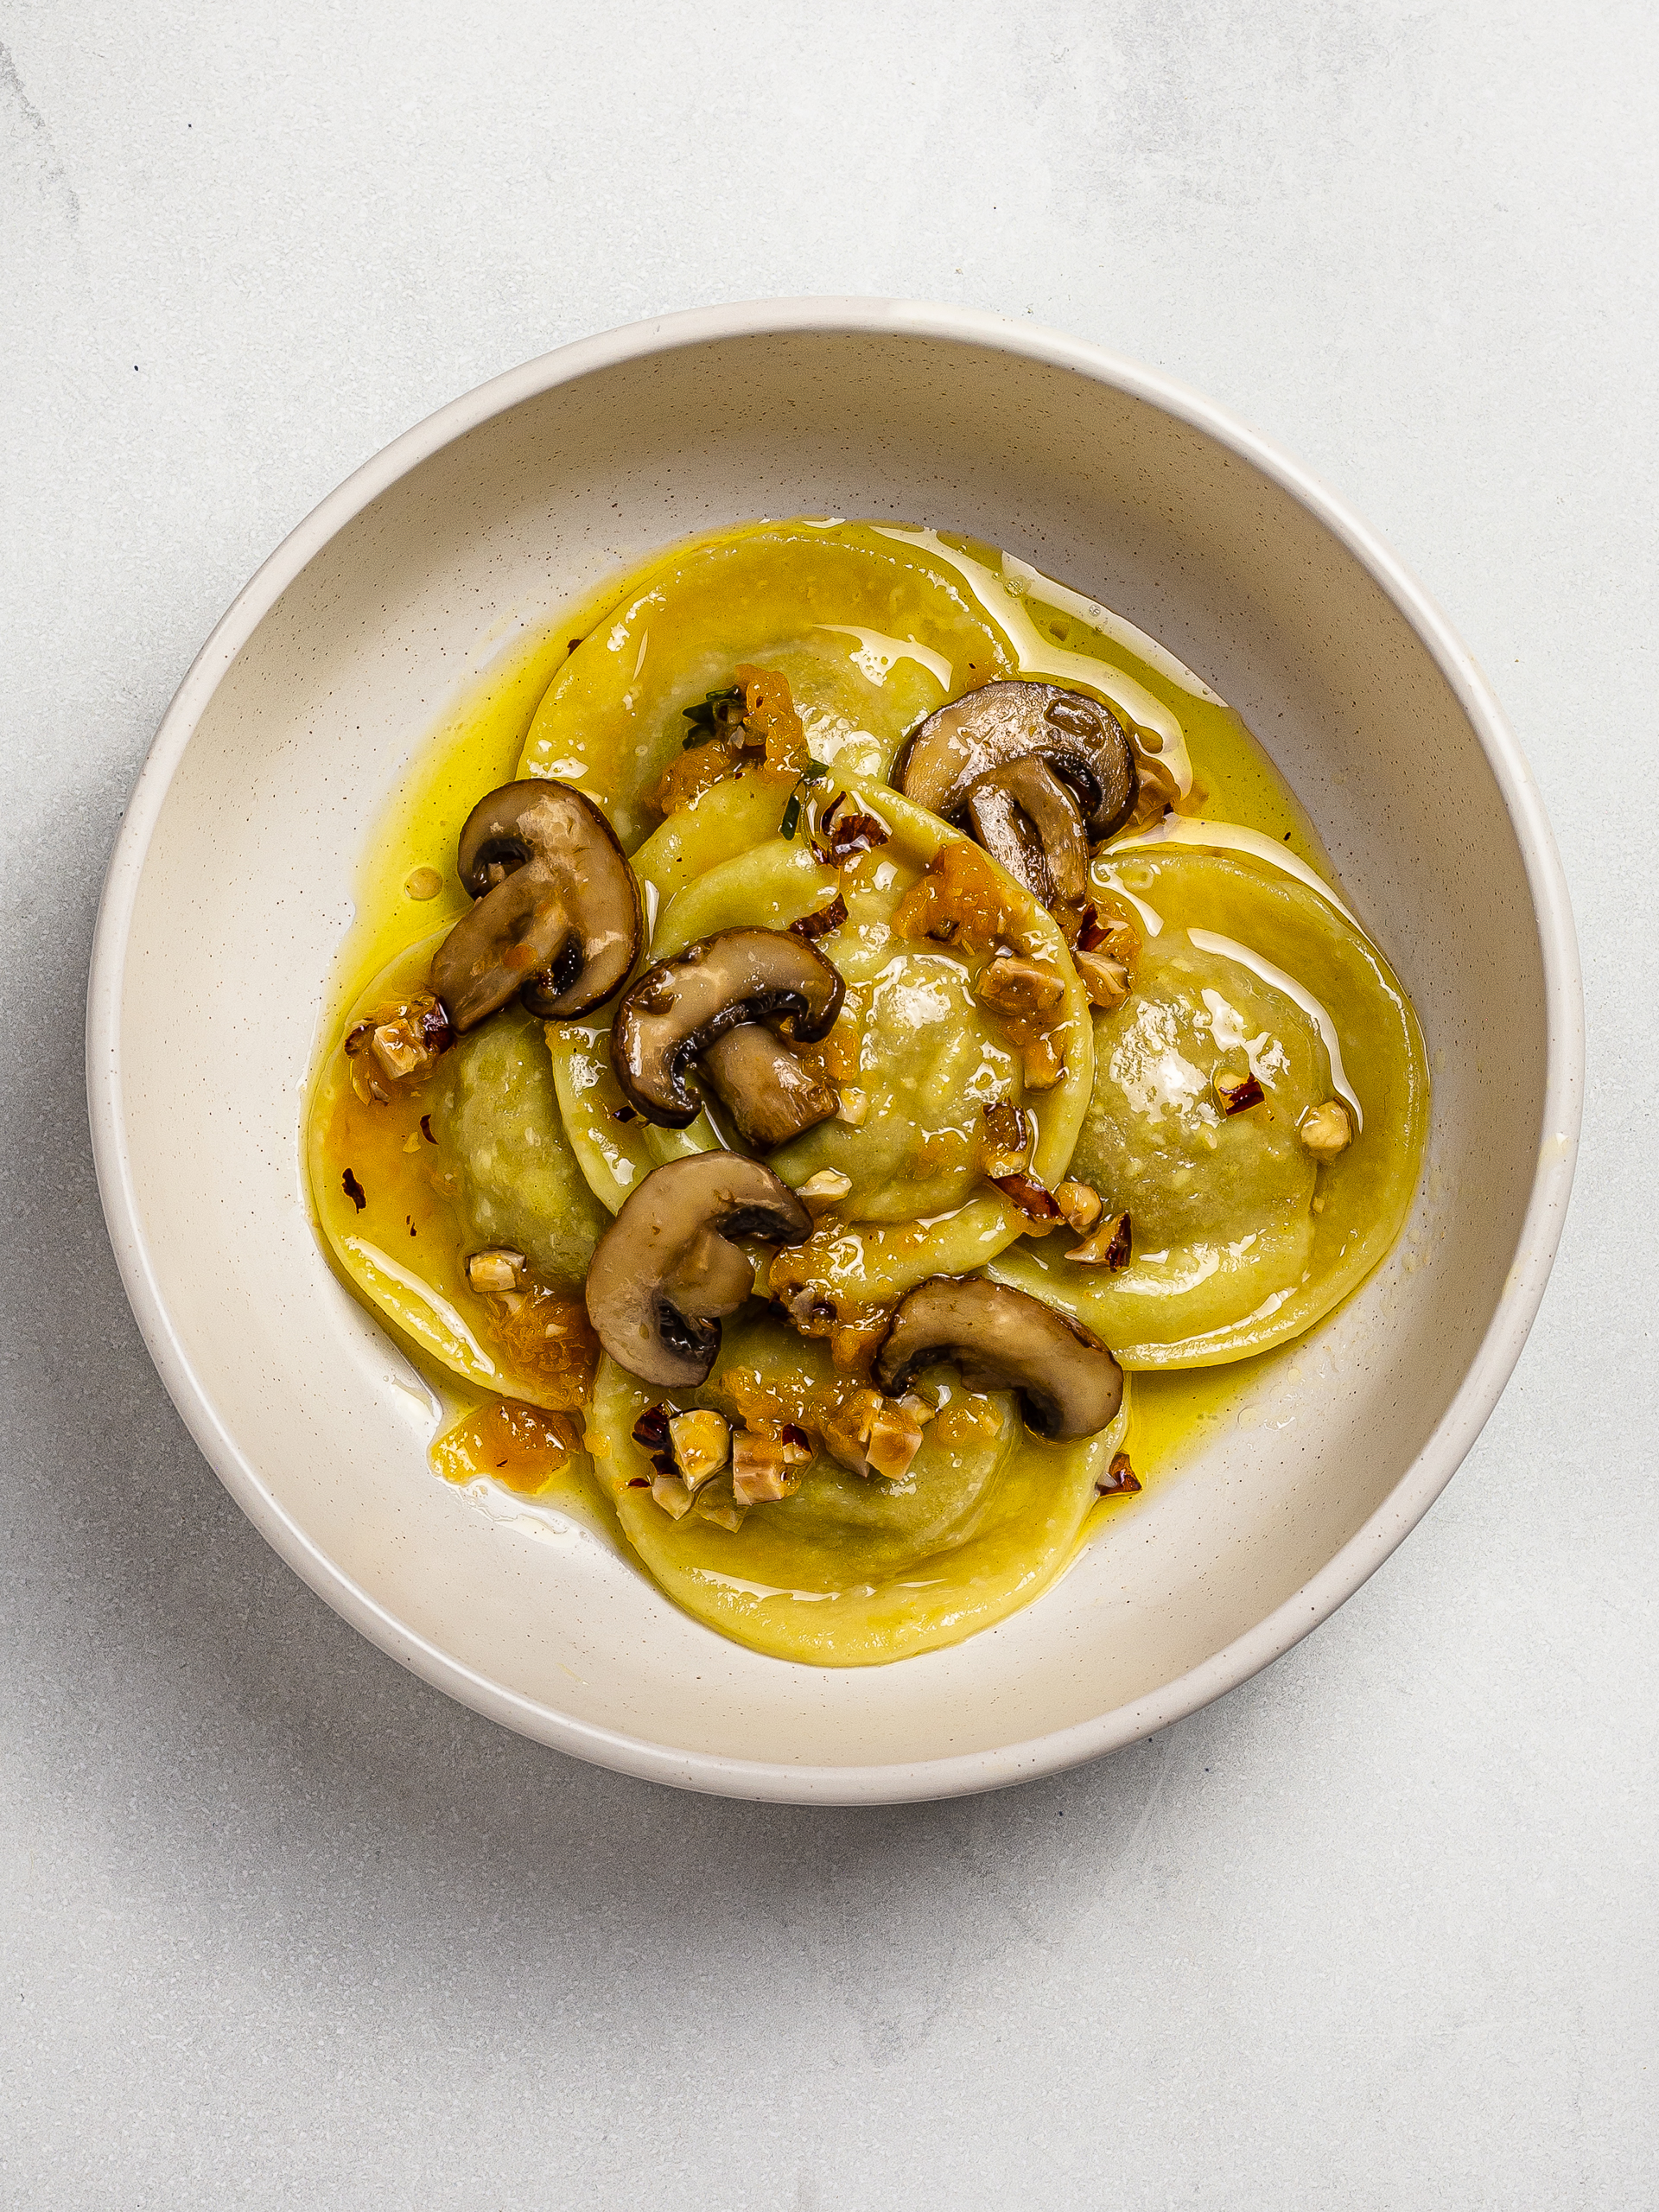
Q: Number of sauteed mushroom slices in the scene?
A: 5